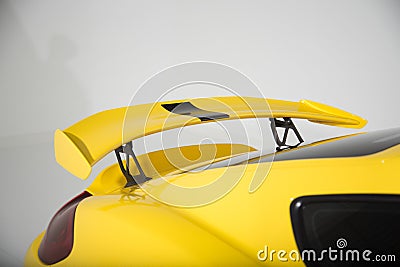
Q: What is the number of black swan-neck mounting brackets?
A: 2